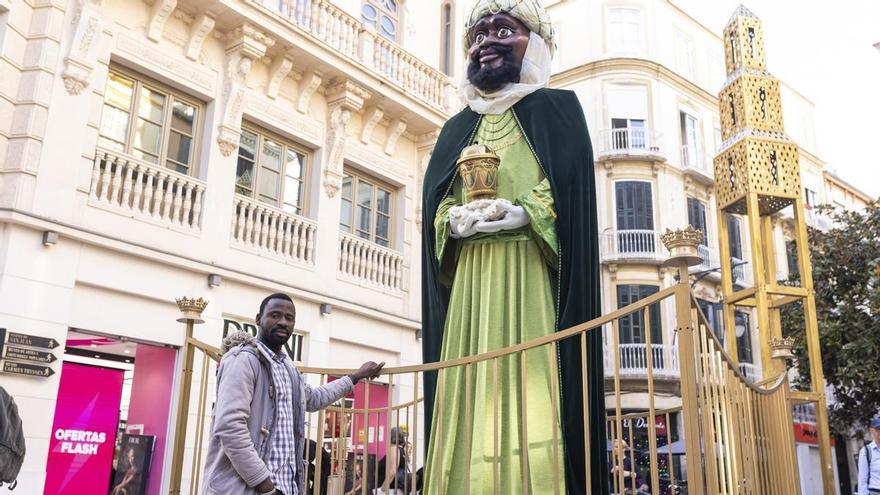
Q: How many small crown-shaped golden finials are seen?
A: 3